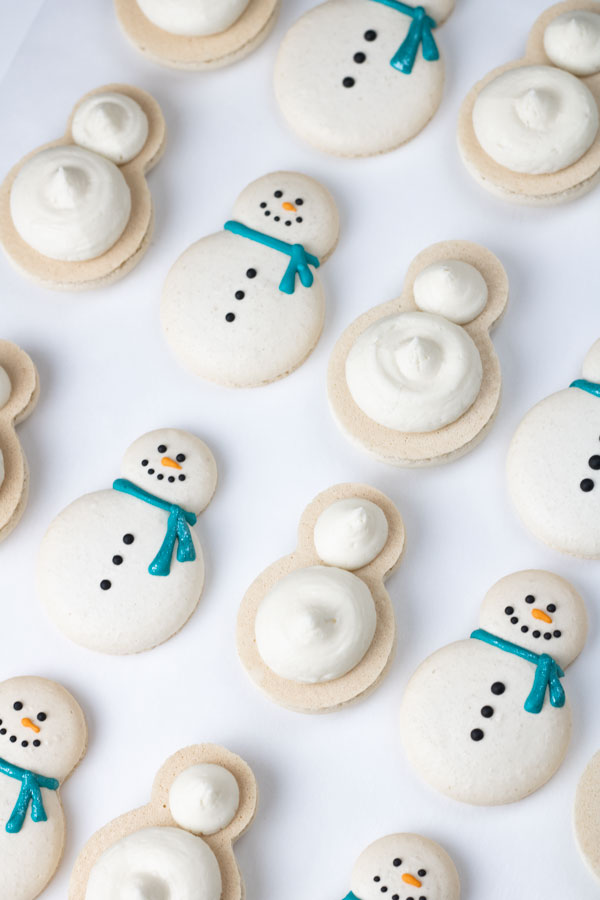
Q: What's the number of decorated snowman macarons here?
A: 7